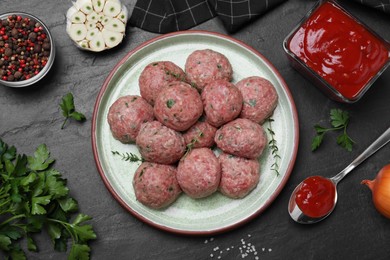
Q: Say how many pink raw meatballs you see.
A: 12